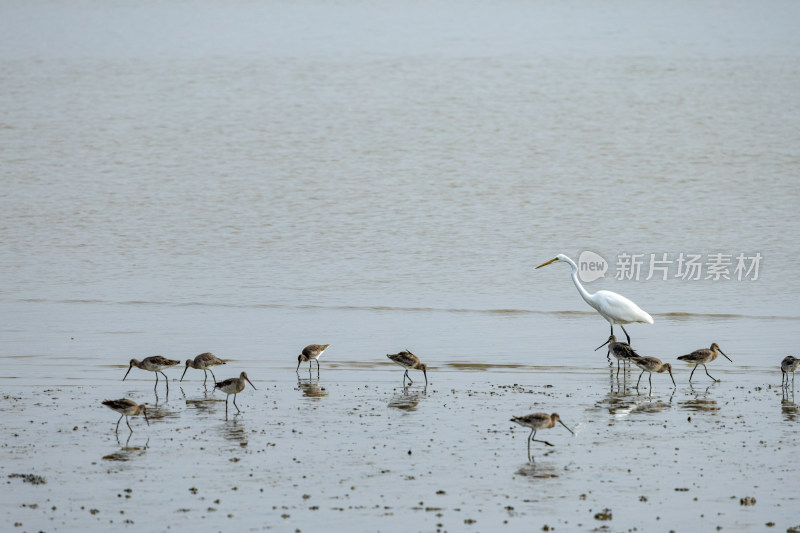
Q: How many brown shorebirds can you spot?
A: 11